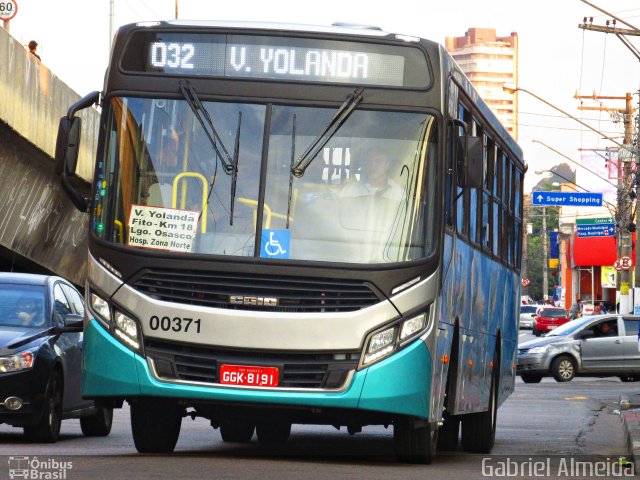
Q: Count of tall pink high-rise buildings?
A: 1